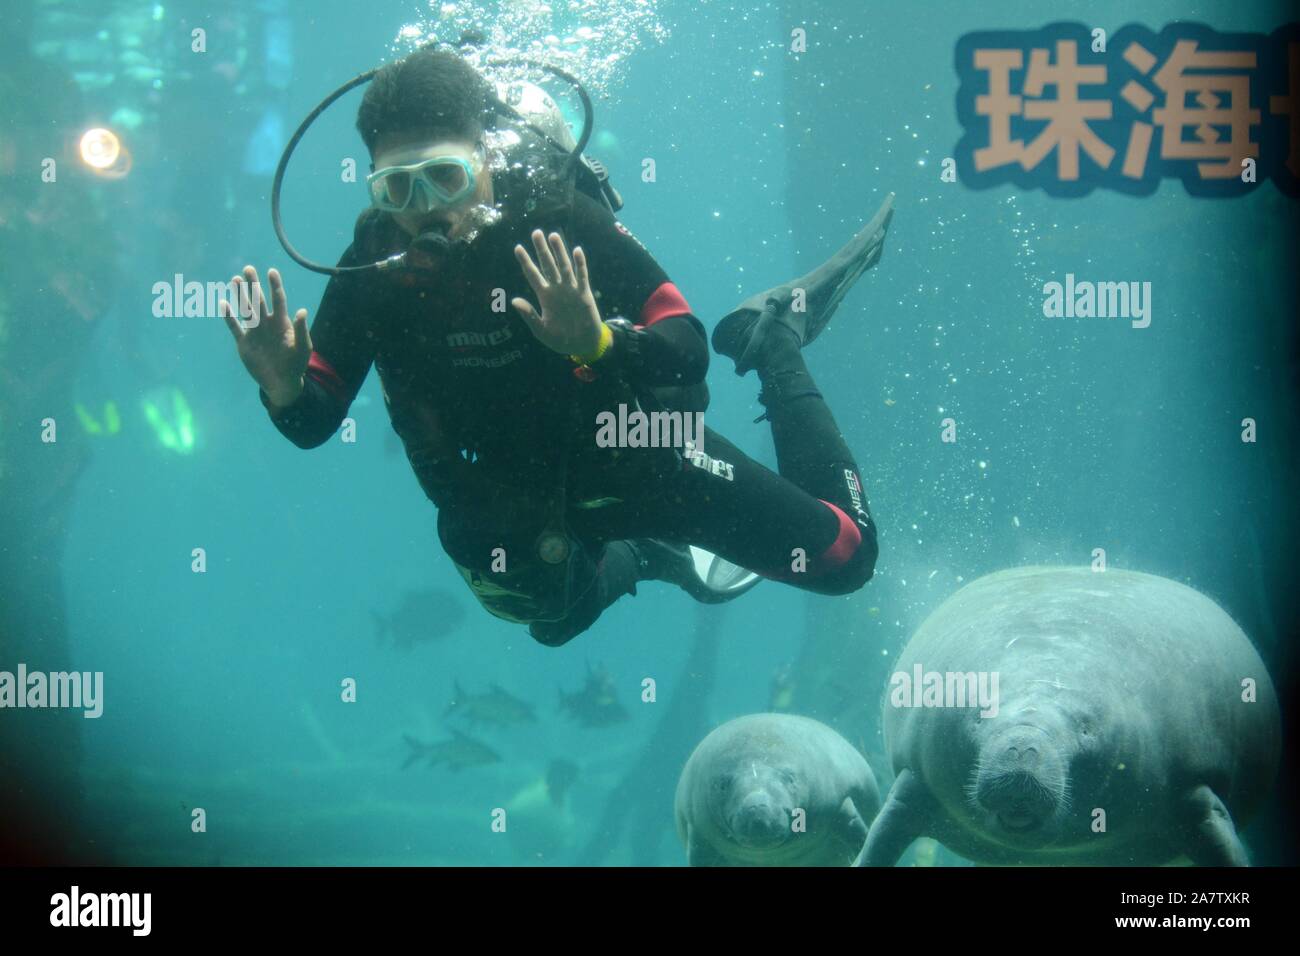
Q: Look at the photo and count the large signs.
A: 1